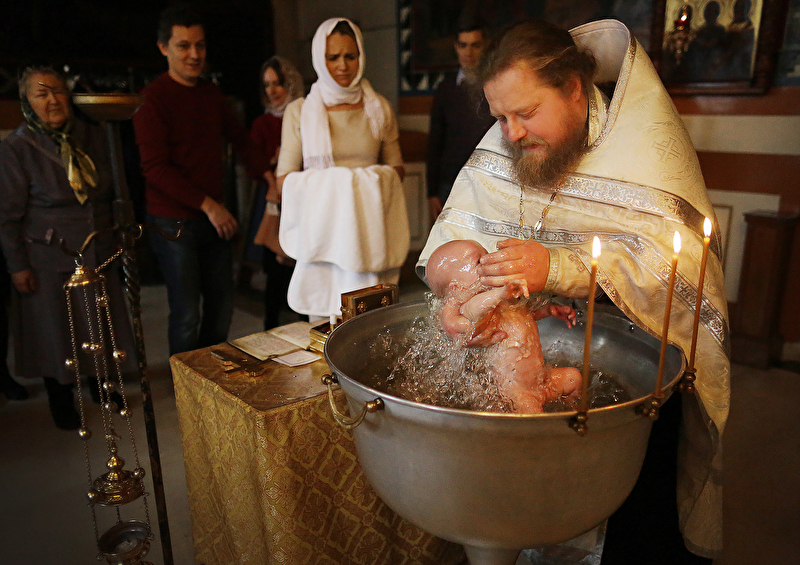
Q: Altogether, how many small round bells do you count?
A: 11